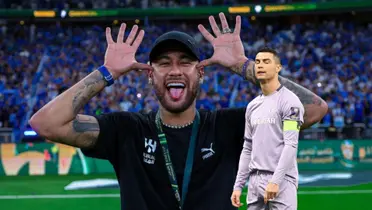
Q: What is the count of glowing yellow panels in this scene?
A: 4